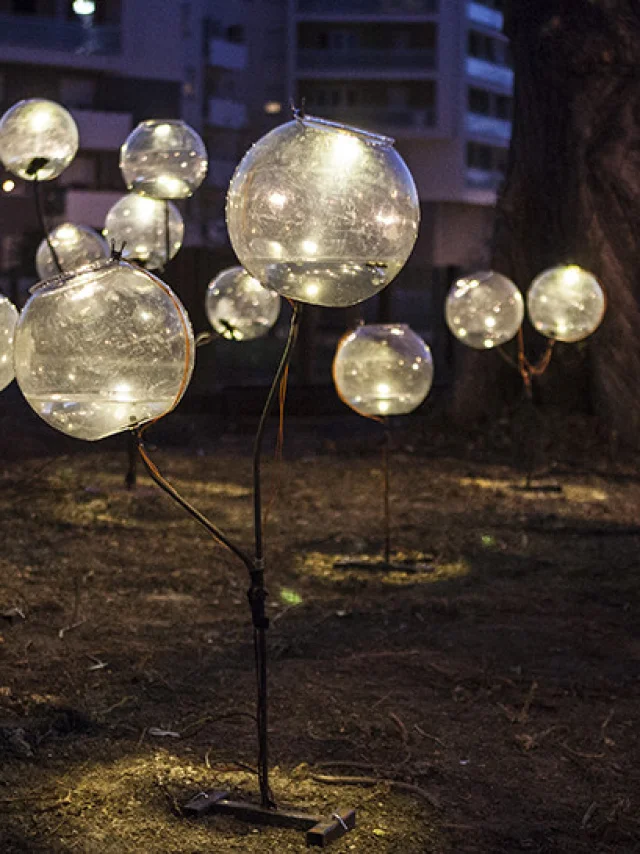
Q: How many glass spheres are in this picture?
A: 11